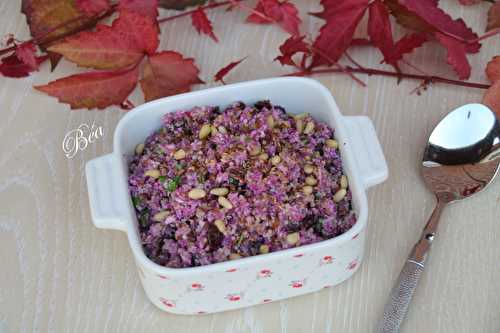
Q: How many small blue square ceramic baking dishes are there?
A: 0